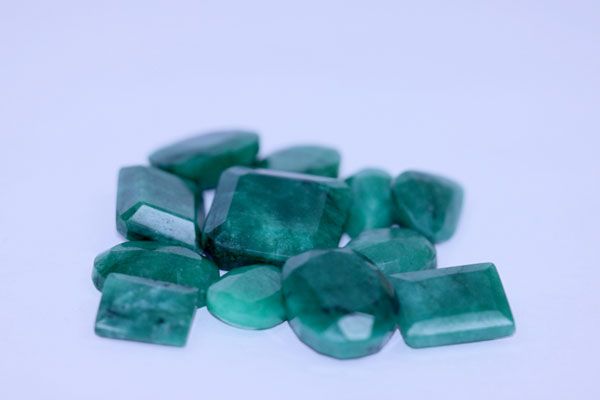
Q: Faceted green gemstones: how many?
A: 12